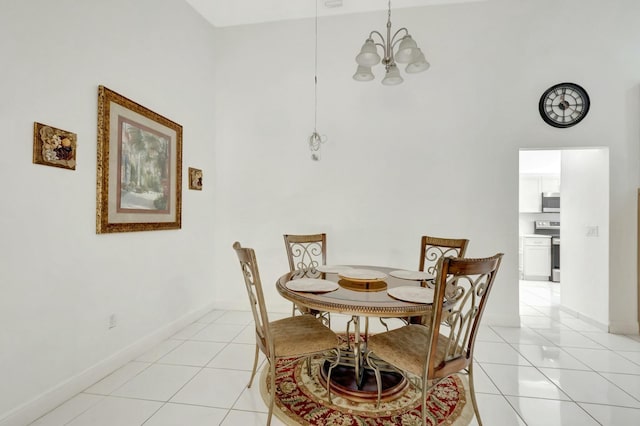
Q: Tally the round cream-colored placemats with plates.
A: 4